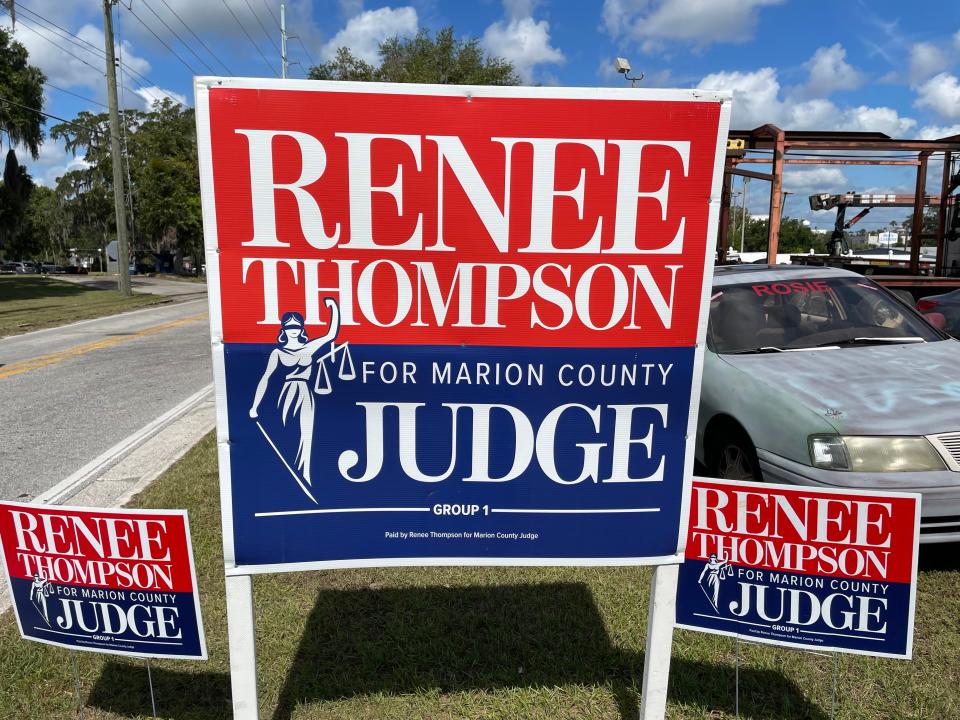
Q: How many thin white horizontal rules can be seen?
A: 6